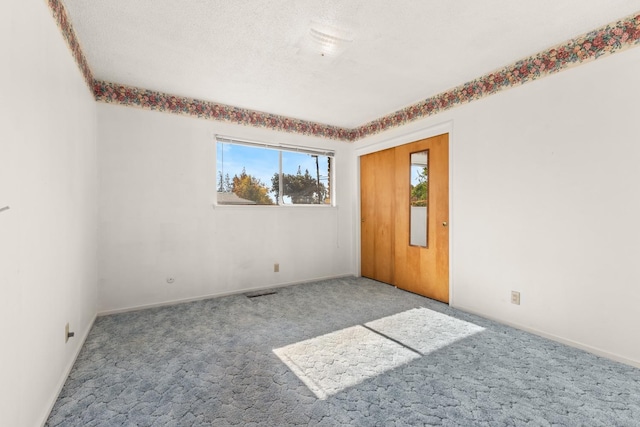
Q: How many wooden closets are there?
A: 1